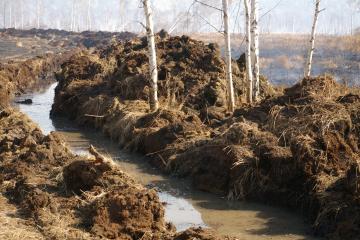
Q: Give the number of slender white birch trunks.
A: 5